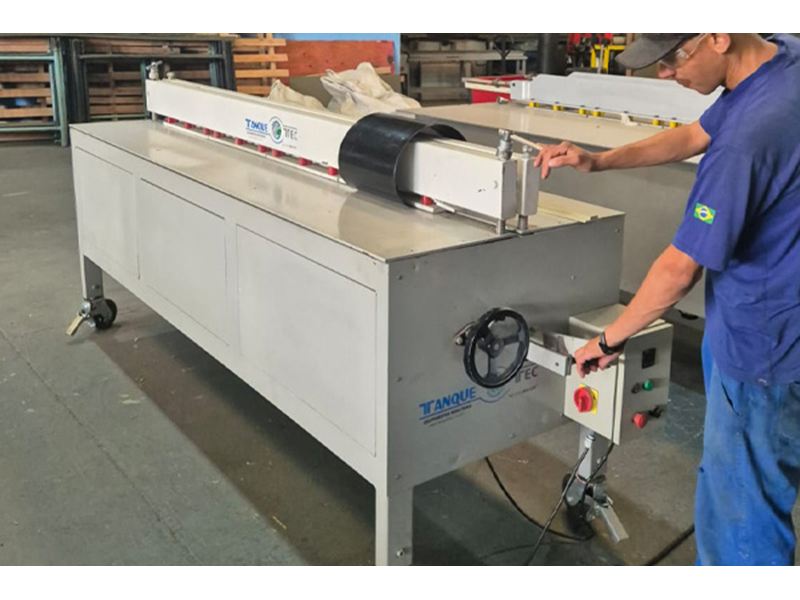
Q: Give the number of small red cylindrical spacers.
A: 10